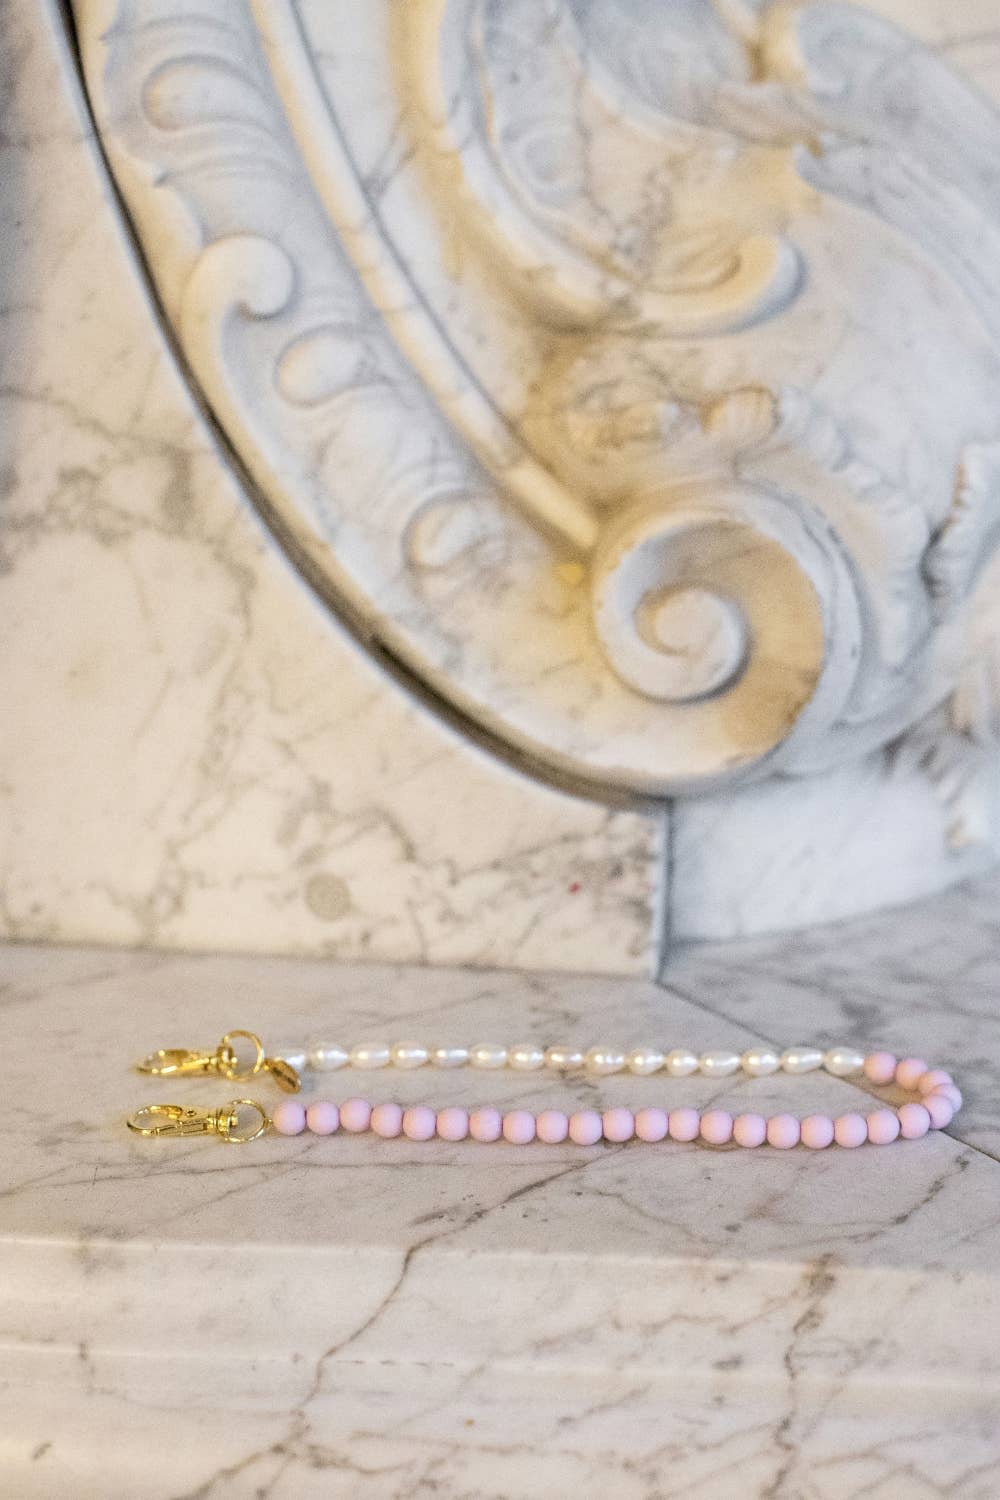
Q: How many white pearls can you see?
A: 15